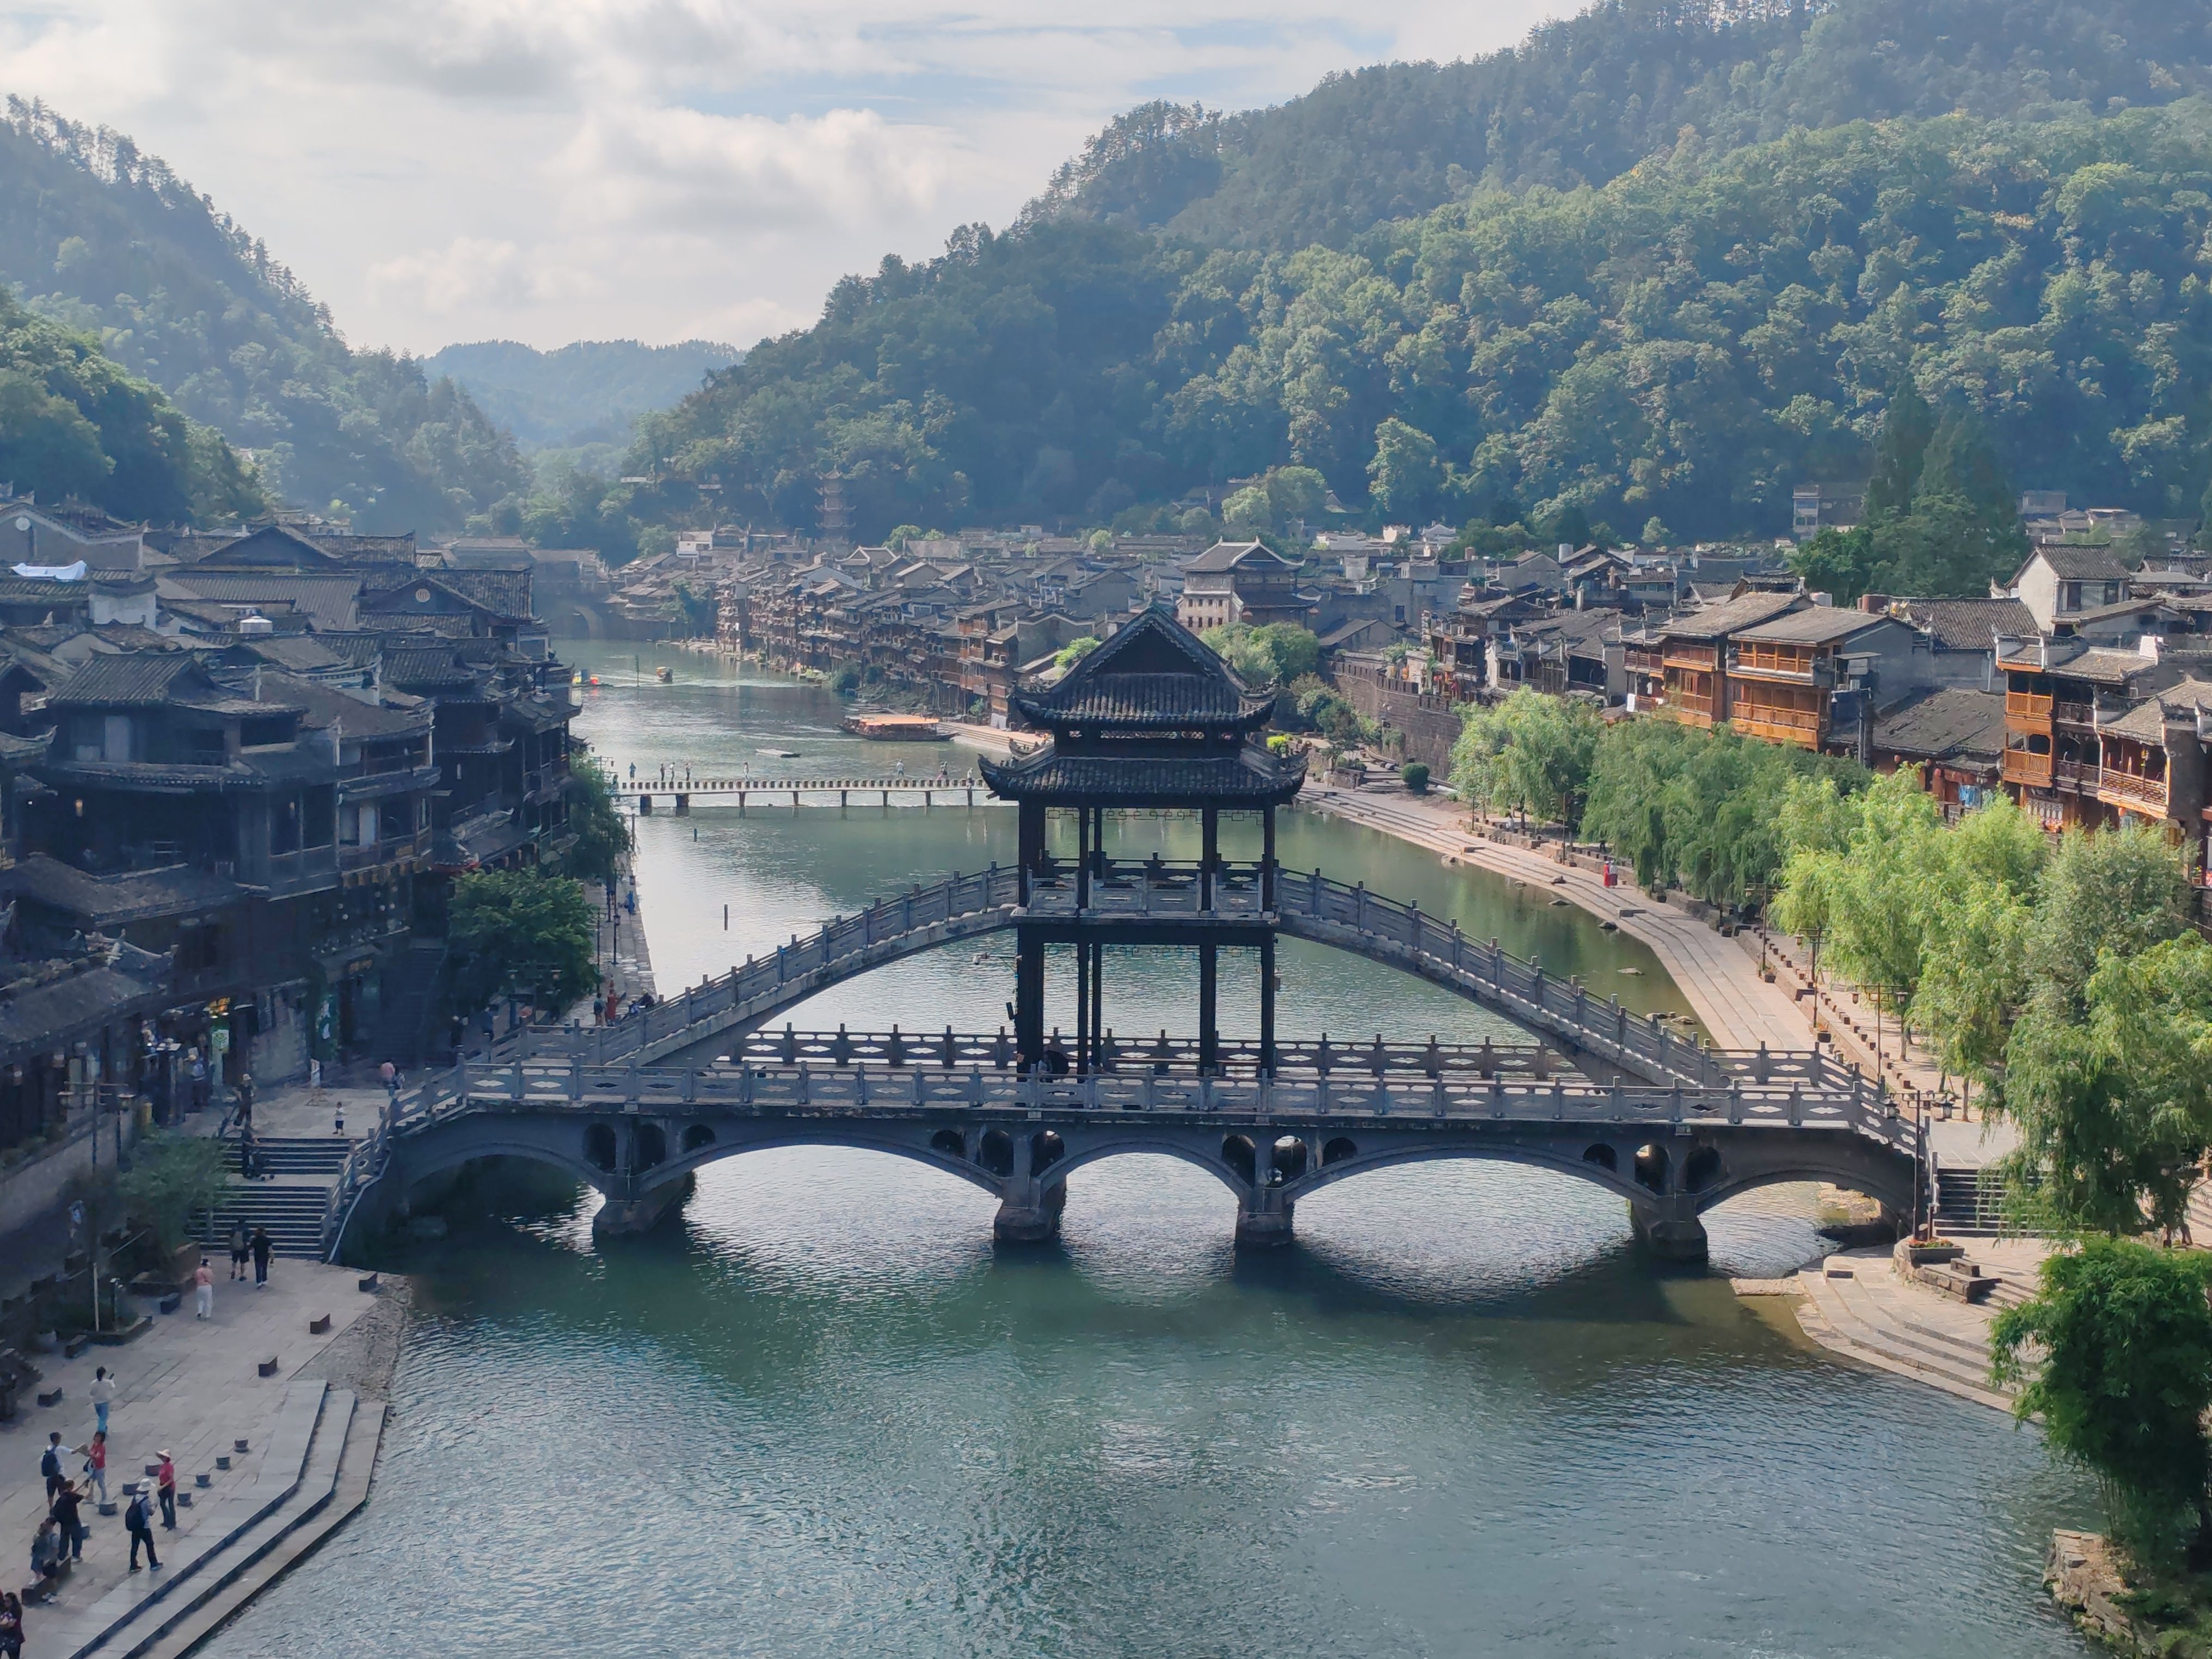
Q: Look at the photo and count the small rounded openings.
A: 12